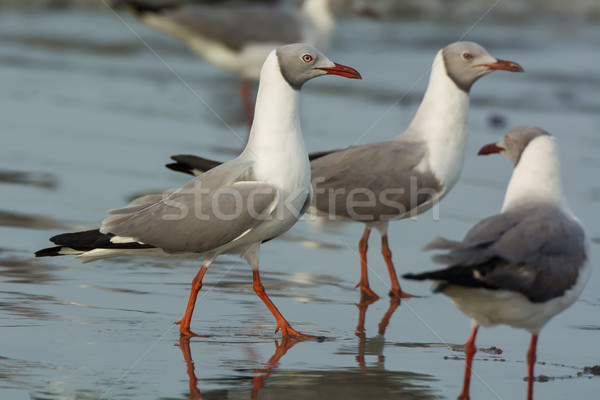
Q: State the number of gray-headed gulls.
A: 4